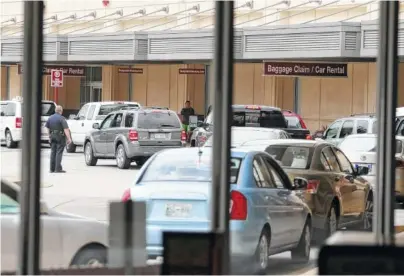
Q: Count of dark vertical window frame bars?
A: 3